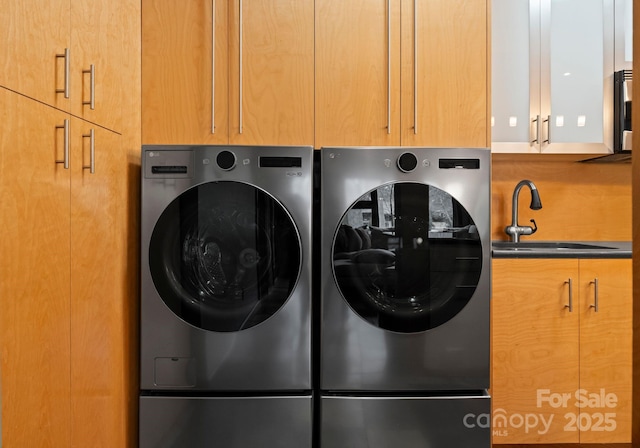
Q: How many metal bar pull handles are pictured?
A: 12